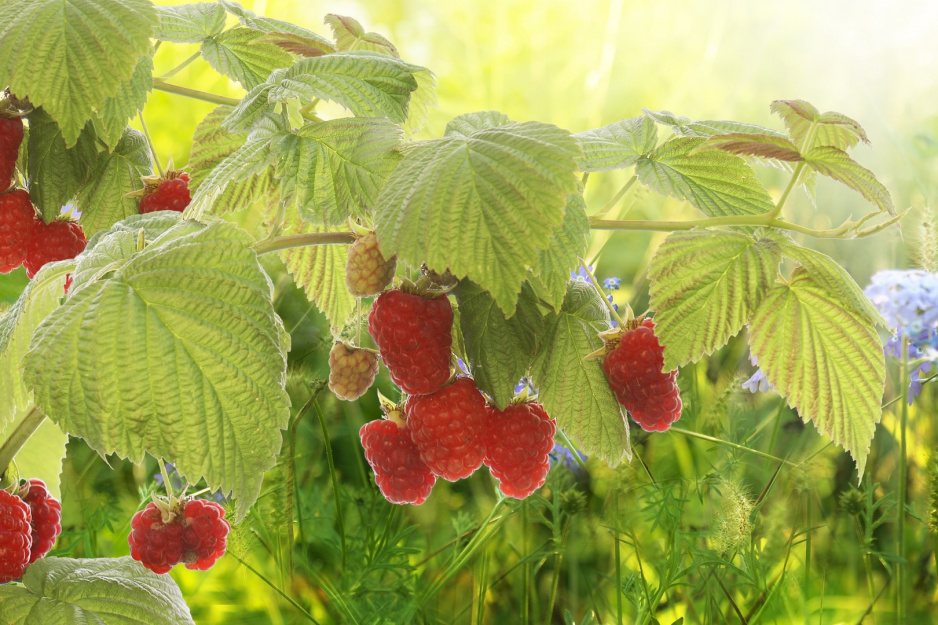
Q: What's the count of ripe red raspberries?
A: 13